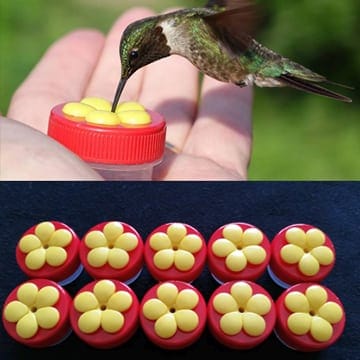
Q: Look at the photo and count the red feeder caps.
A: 11